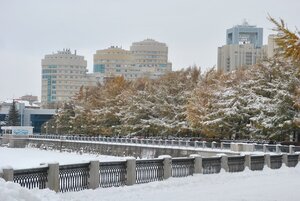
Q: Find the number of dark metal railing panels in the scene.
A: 10